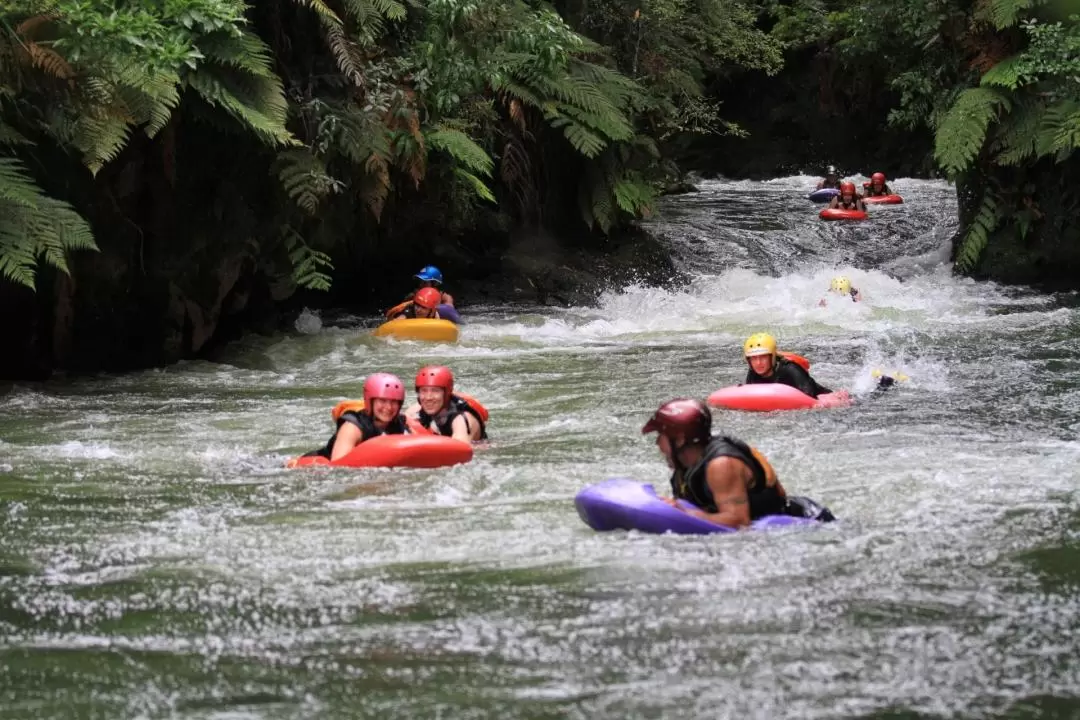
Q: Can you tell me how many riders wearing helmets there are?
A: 10